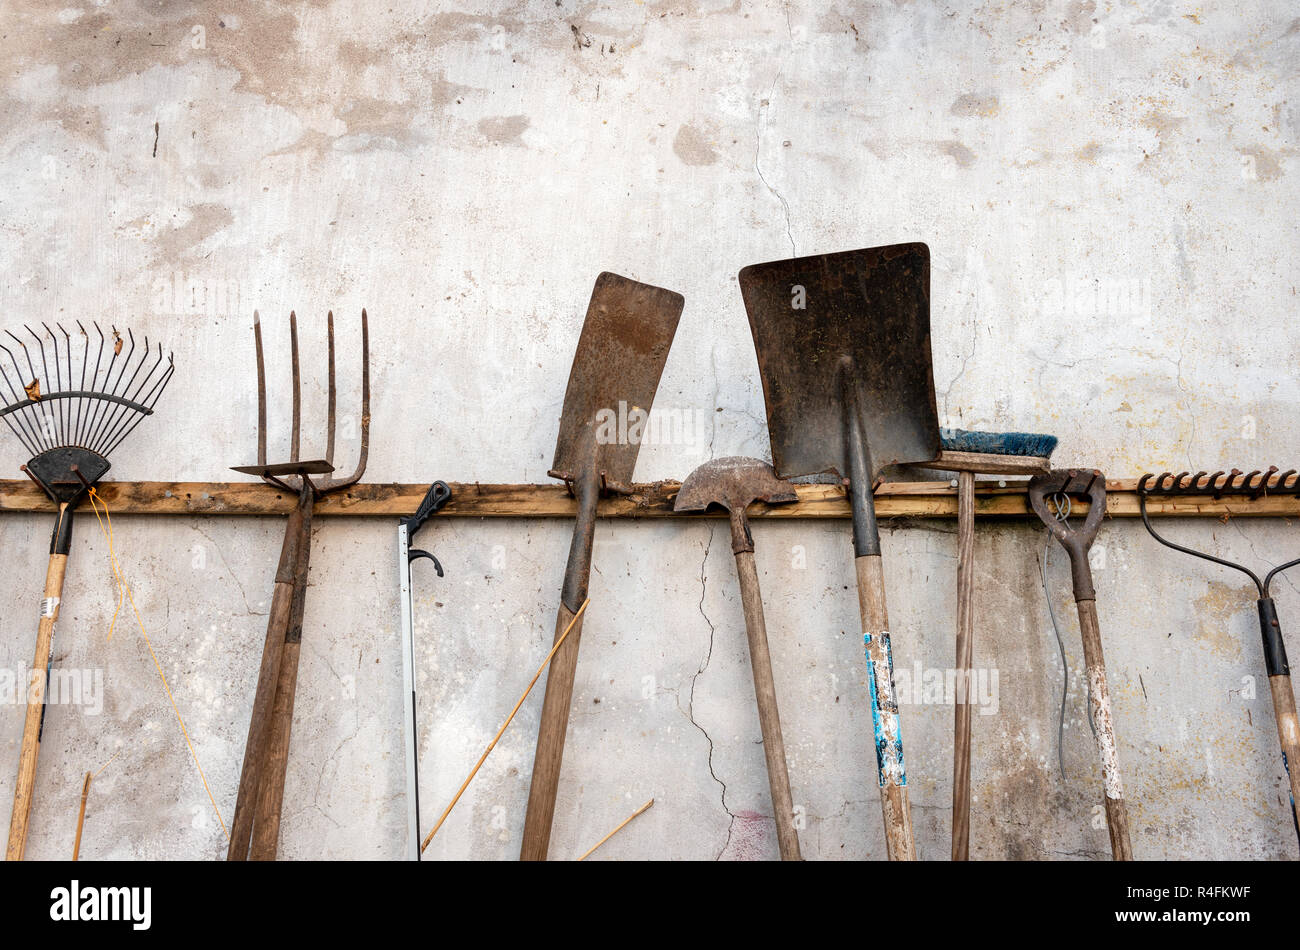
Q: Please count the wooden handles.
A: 9